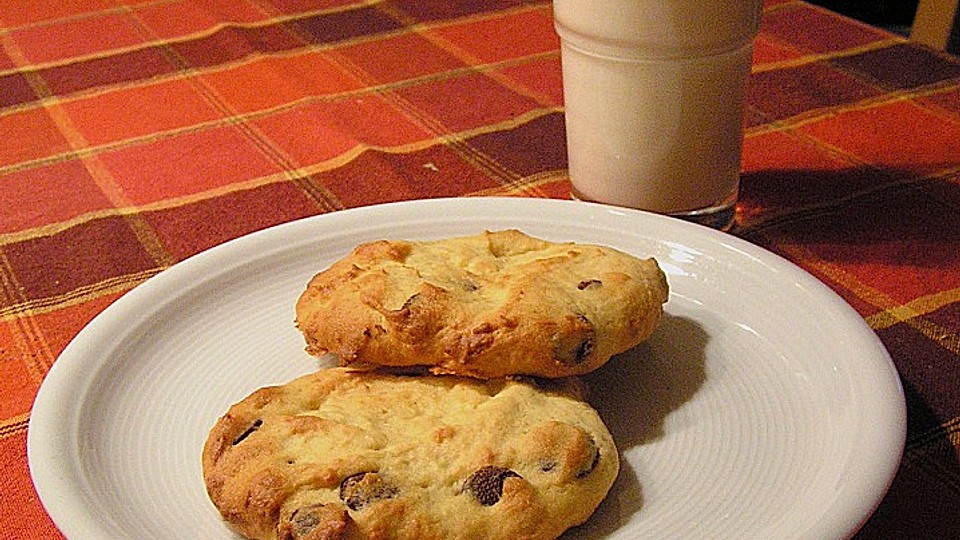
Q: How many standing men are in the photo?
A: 0